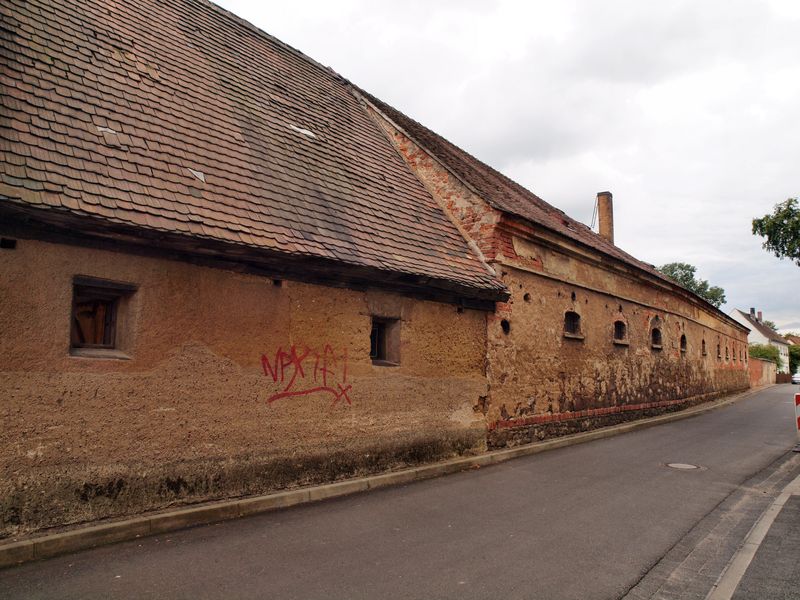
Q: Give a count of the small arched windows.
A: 10